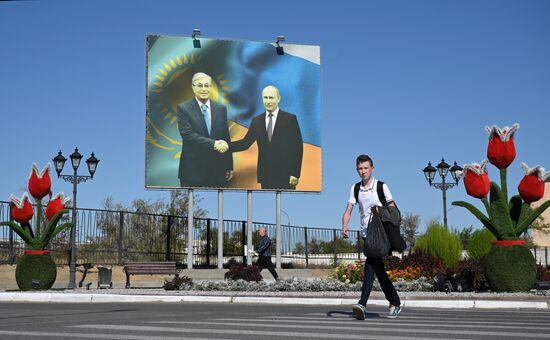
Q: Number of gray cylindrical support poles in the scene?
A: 4